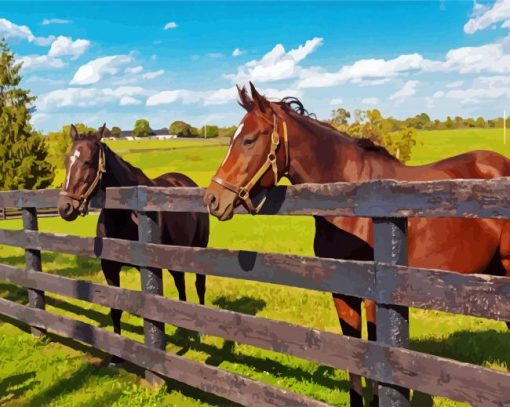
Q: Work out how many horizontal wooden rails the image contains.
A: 4